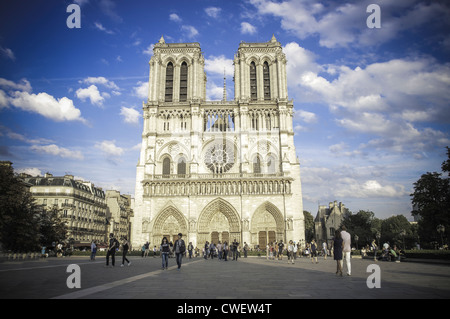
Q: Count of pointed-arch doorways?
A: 3